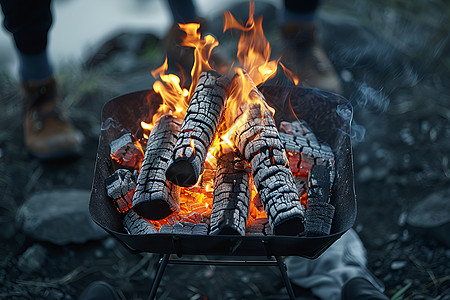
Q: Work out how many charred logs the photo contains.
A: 4